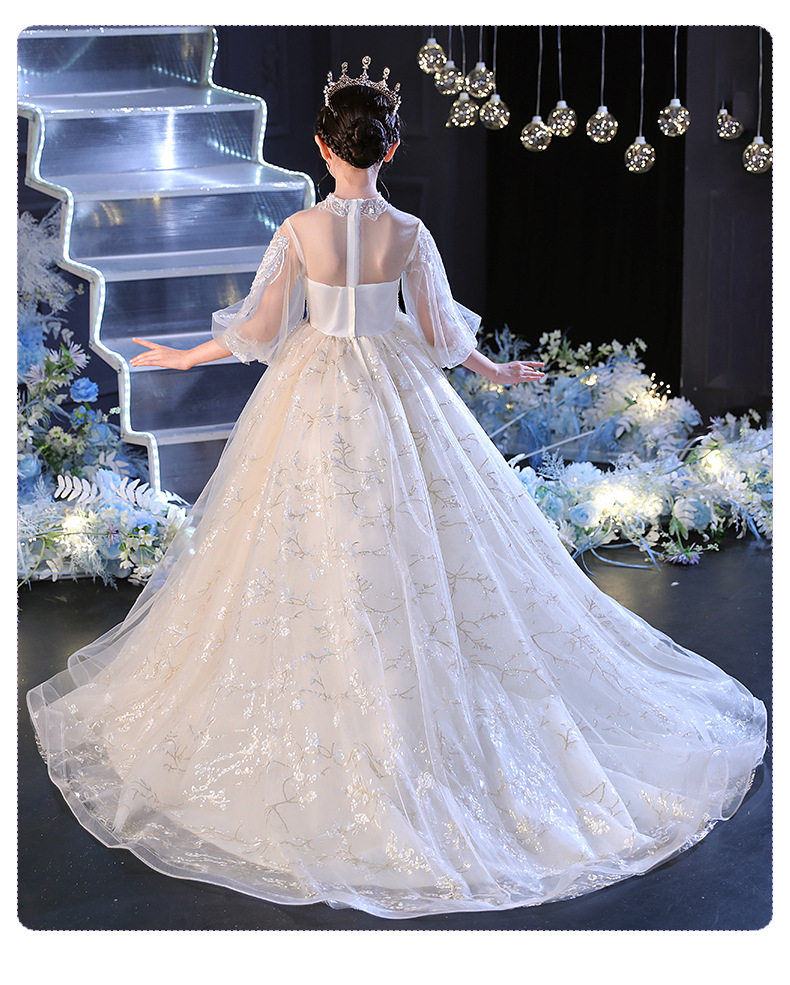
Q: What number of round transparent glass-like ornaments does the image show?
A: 12